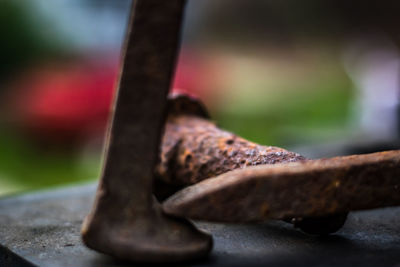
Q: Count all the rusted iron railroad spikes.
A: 3